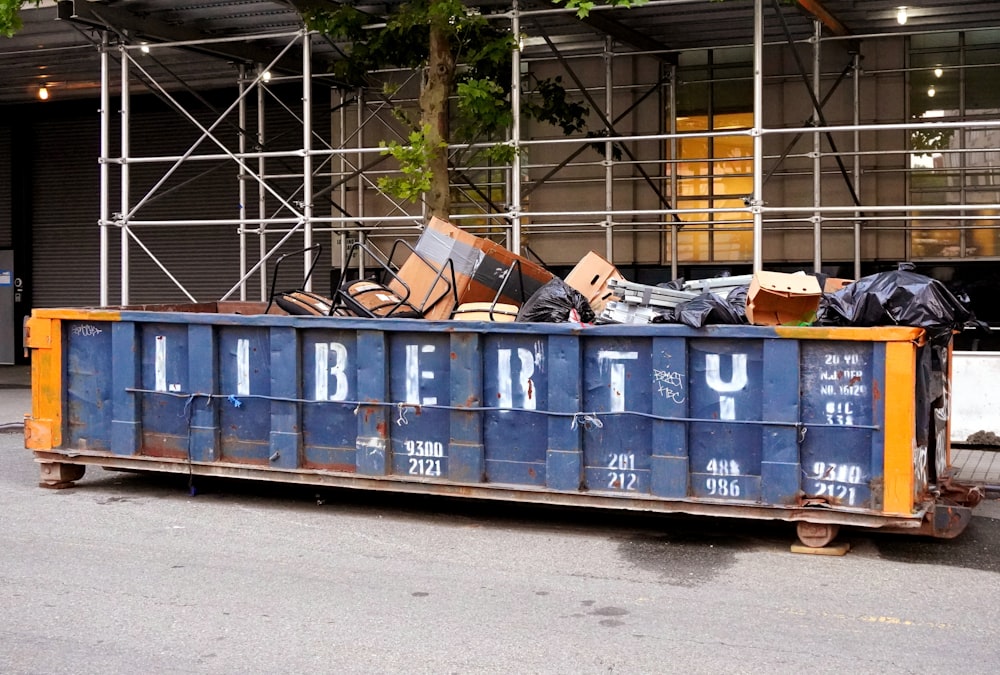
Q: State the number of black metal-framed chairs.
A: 3